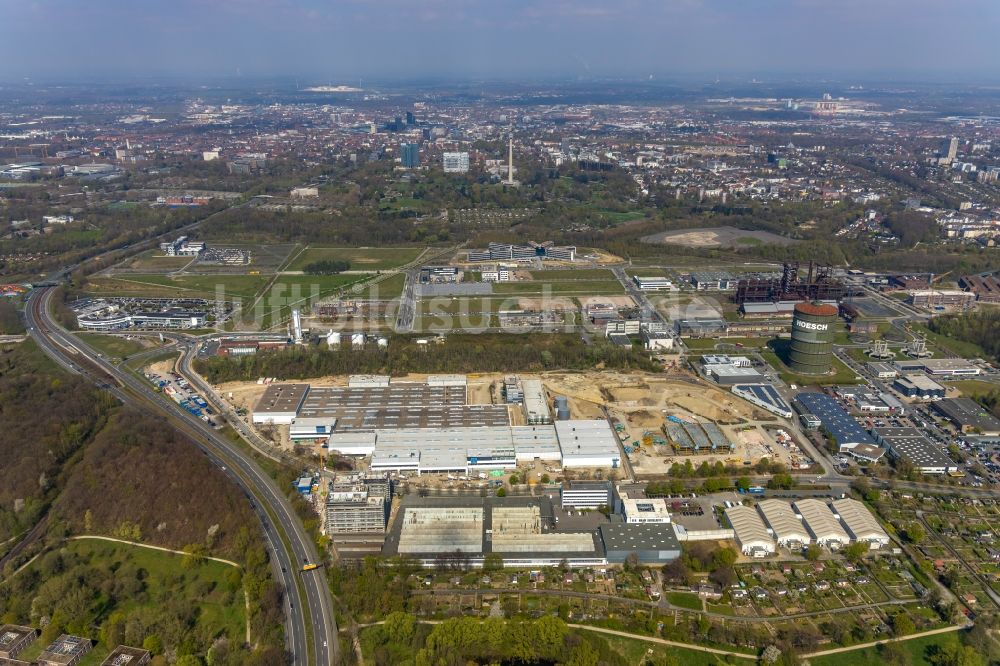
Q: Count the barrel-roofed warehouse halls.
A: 4